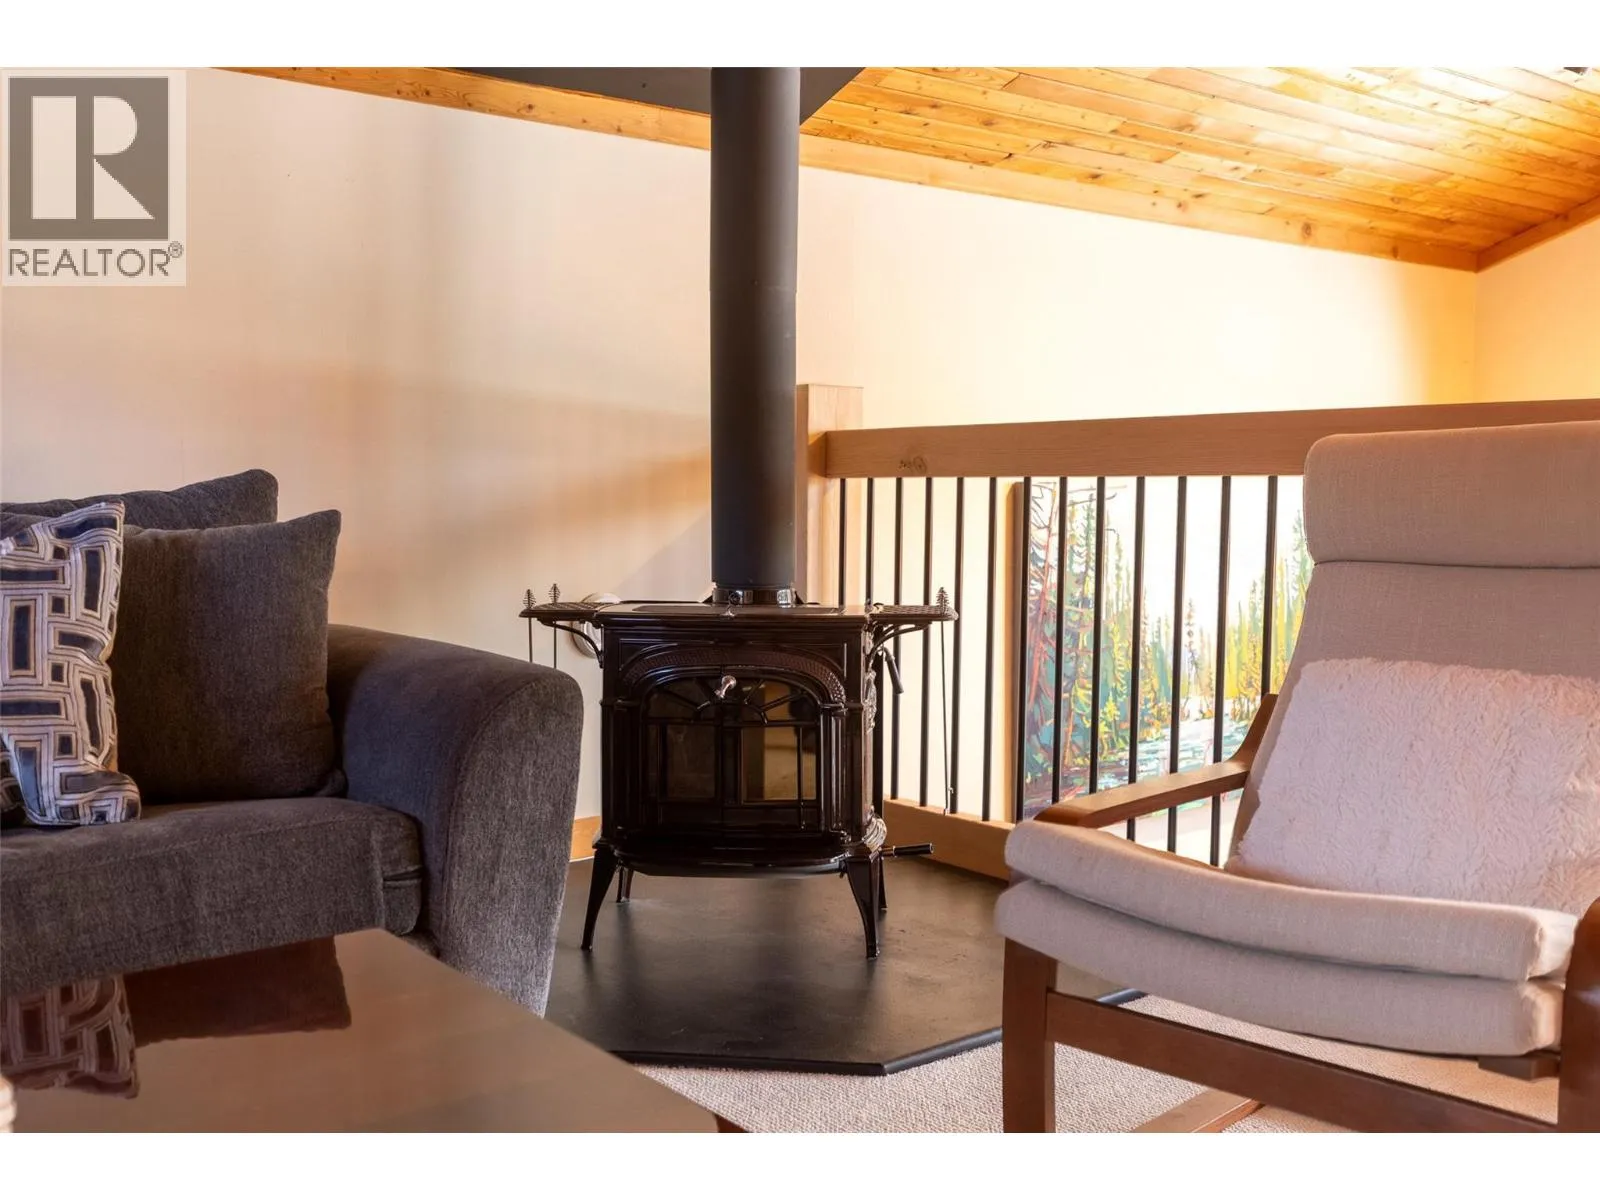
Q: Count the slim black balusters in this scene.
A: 13